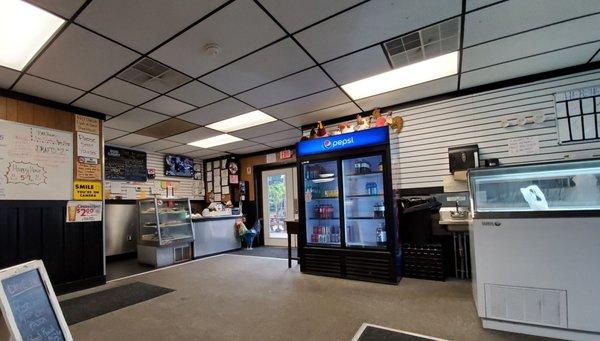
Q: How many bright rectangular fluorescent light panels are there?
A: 4